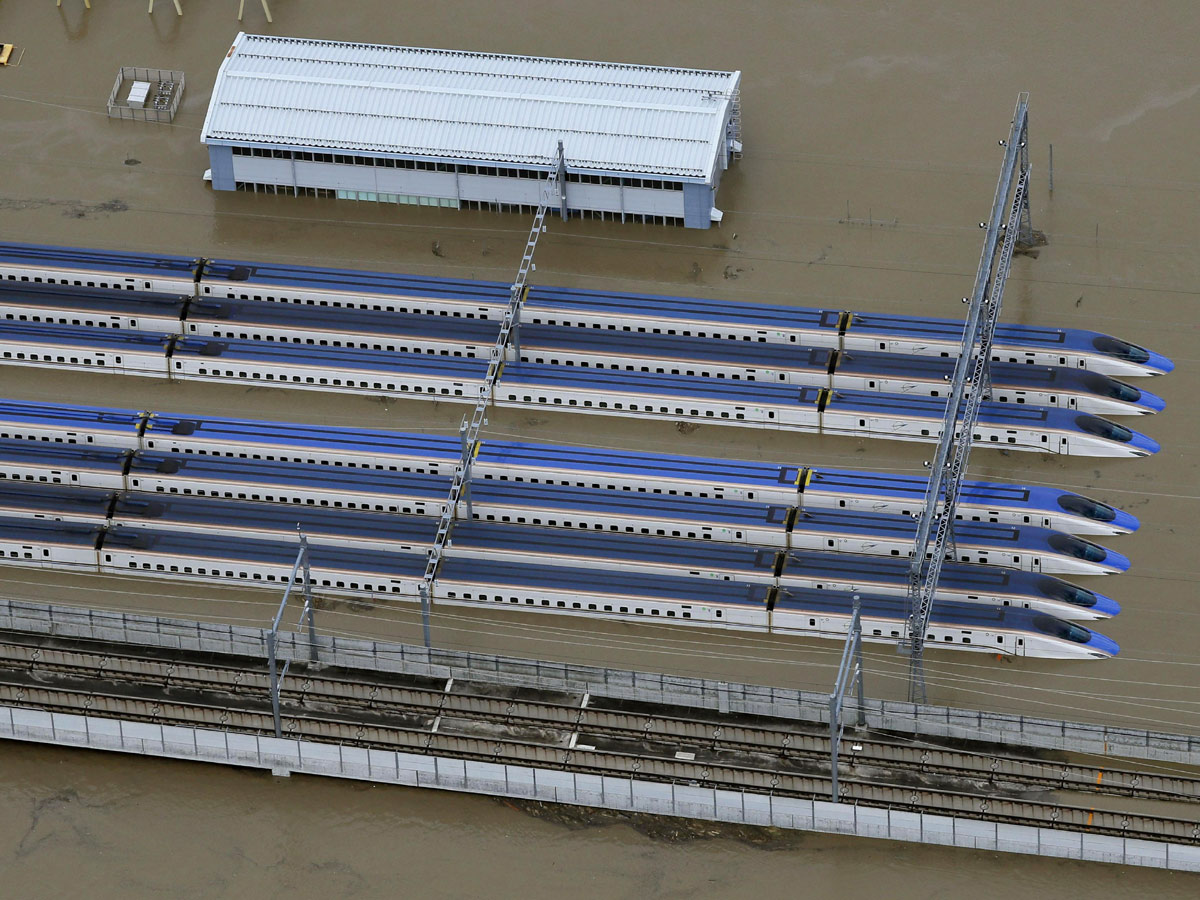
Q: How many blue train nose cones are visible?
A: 7